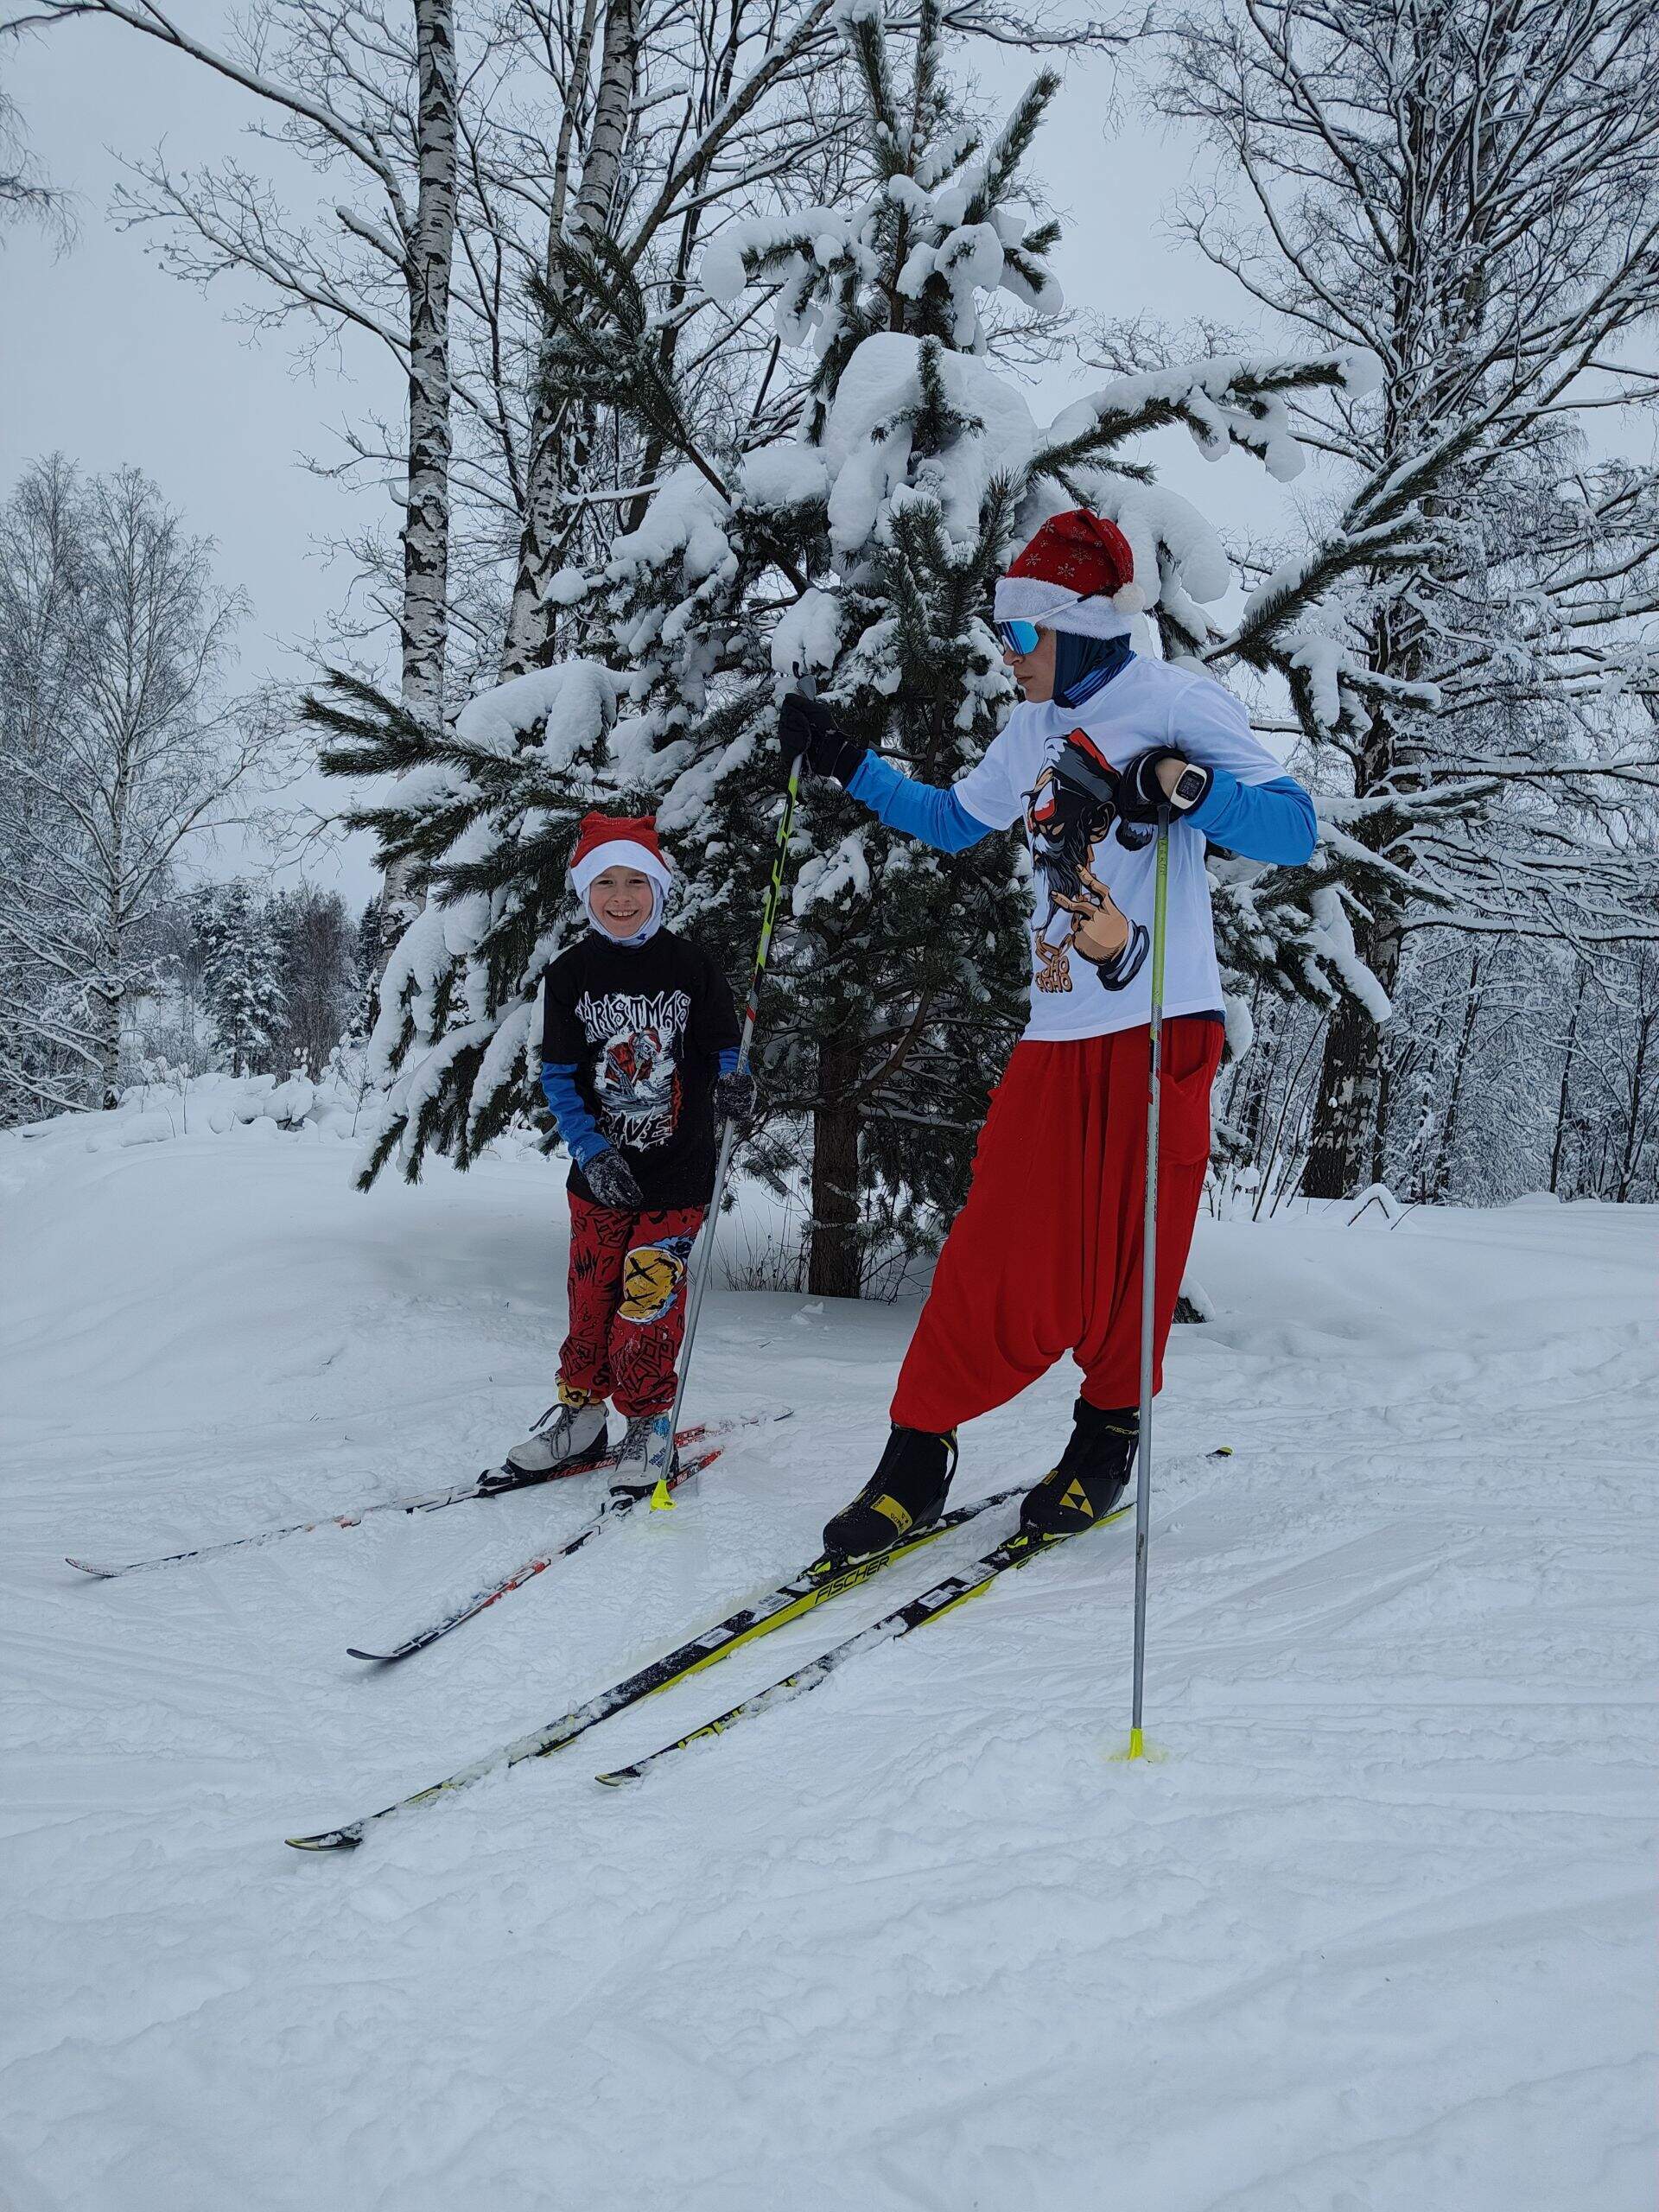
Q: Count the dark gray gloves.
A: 2